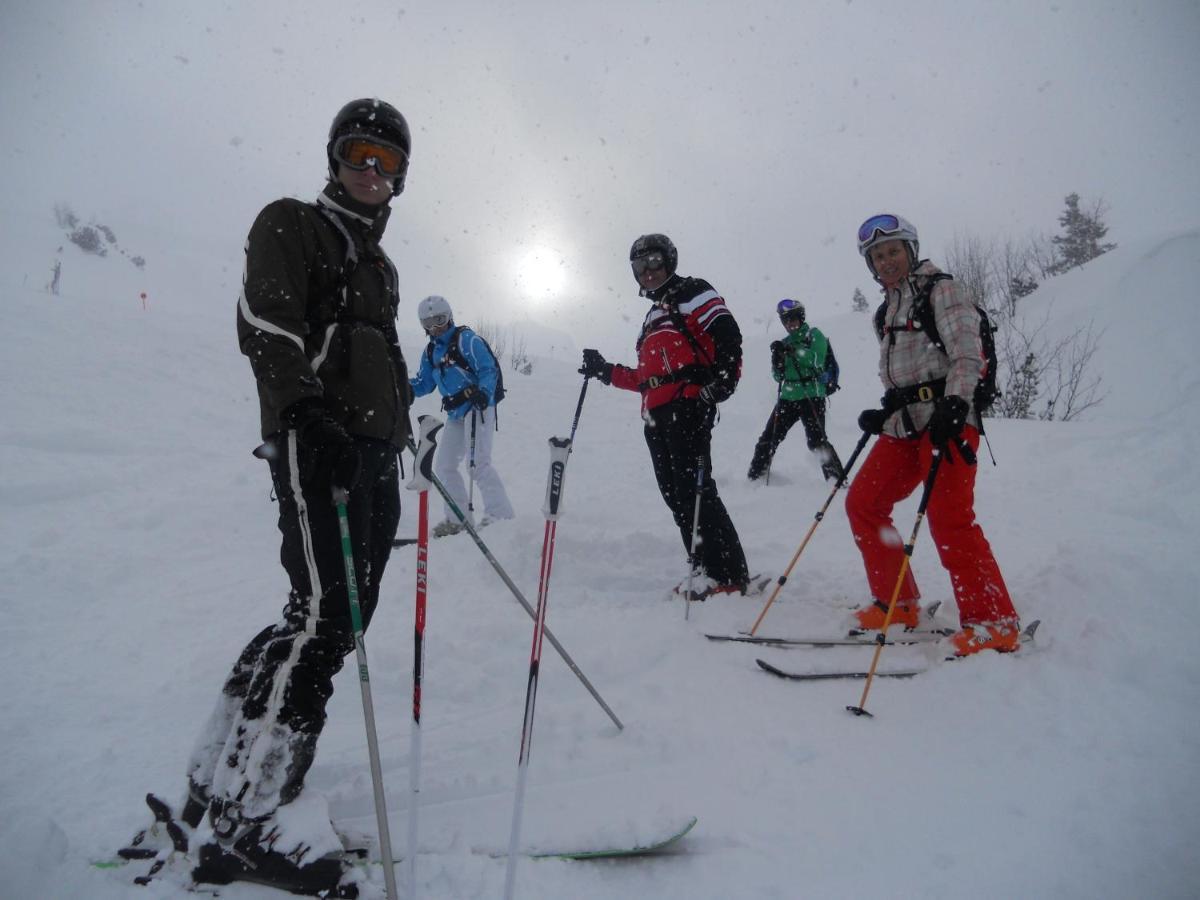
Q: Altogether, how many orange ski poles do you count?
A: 2